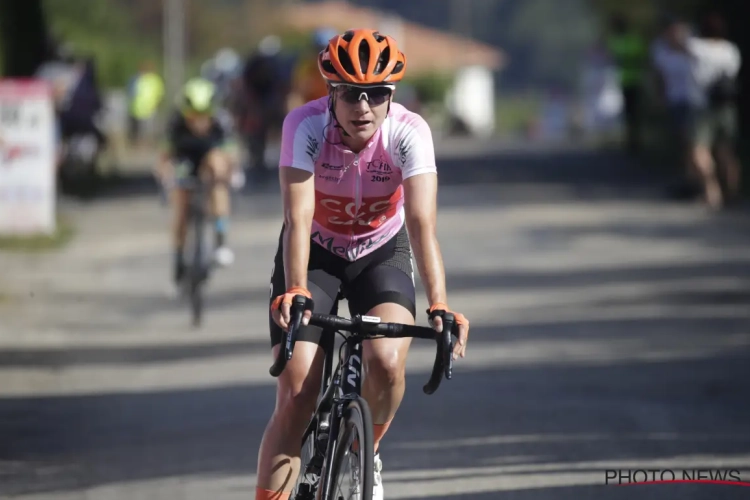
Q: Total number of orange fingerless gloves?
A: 2